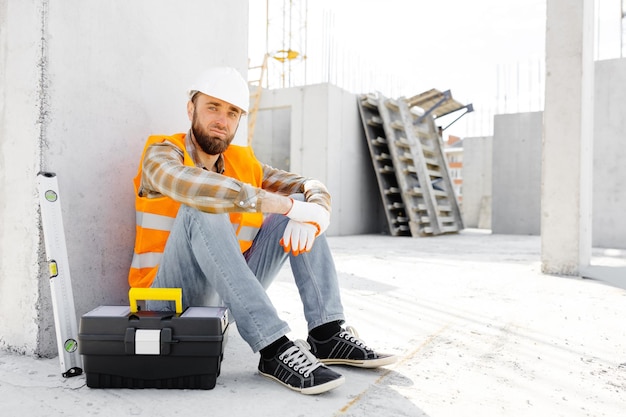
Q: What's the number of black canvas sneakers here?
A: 2